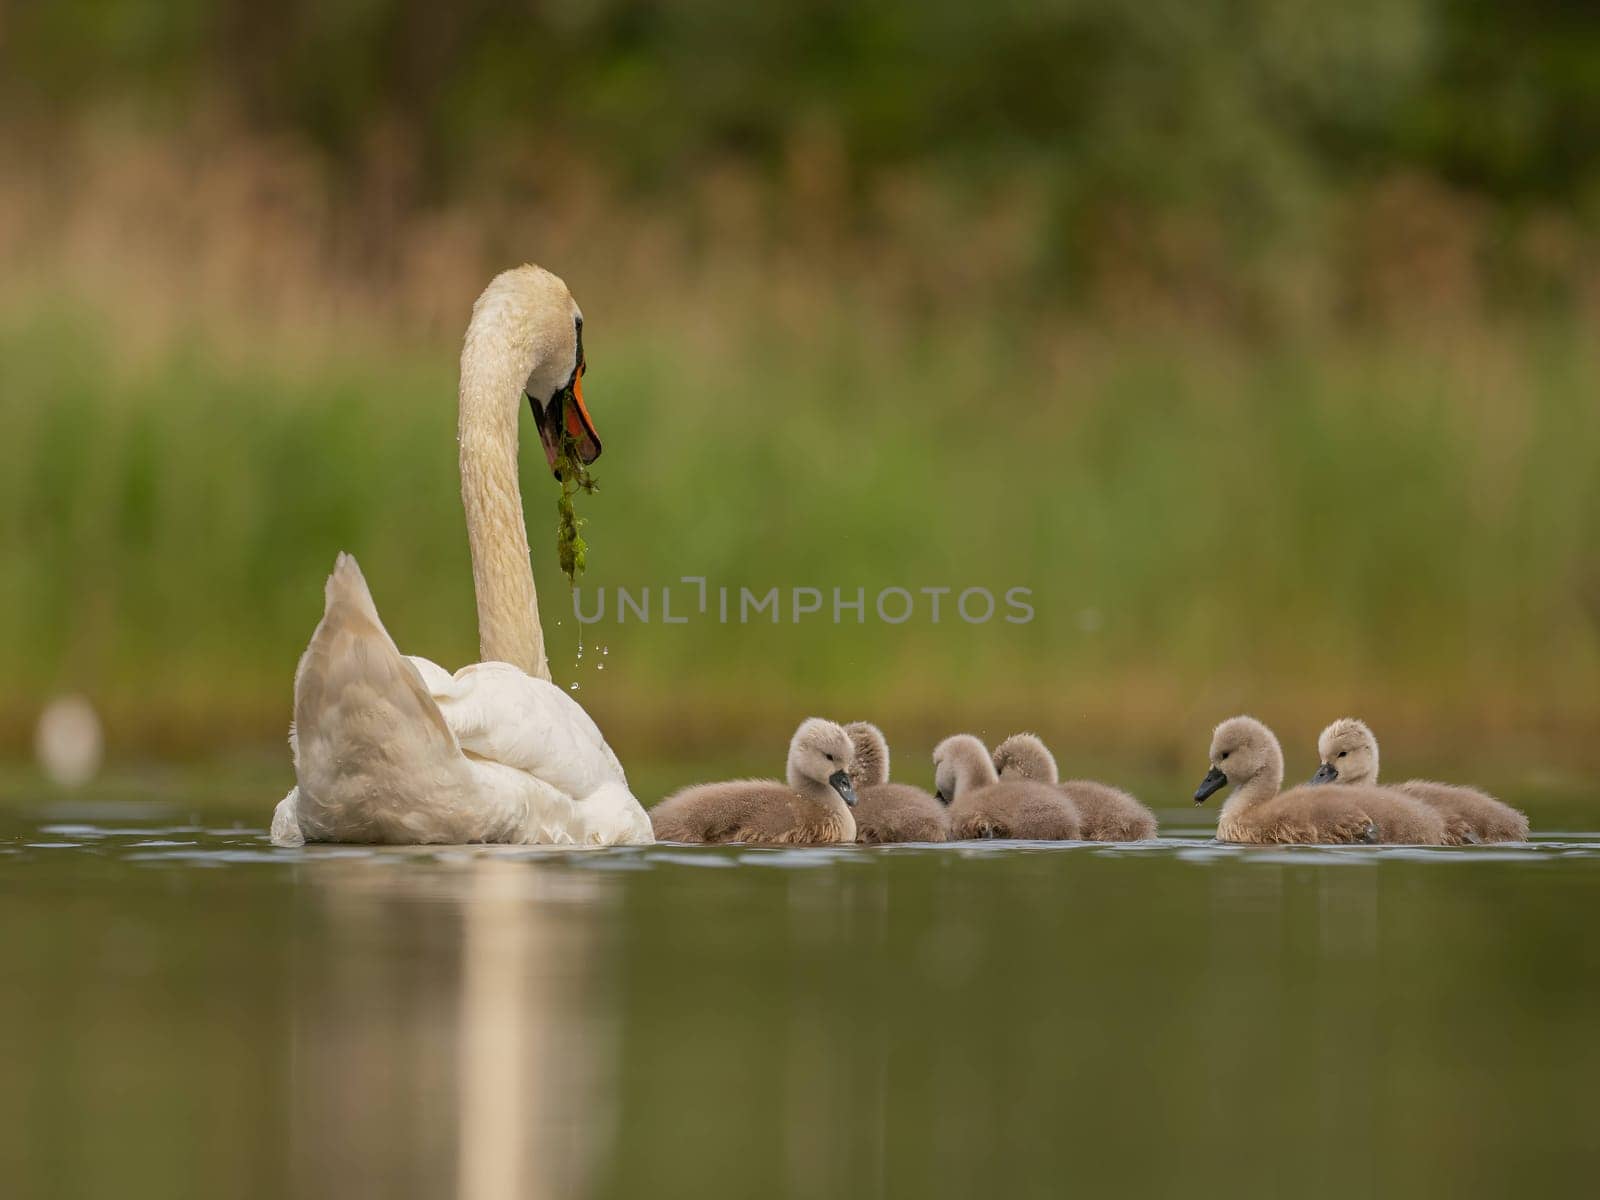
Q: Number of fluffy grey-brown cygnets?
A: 6